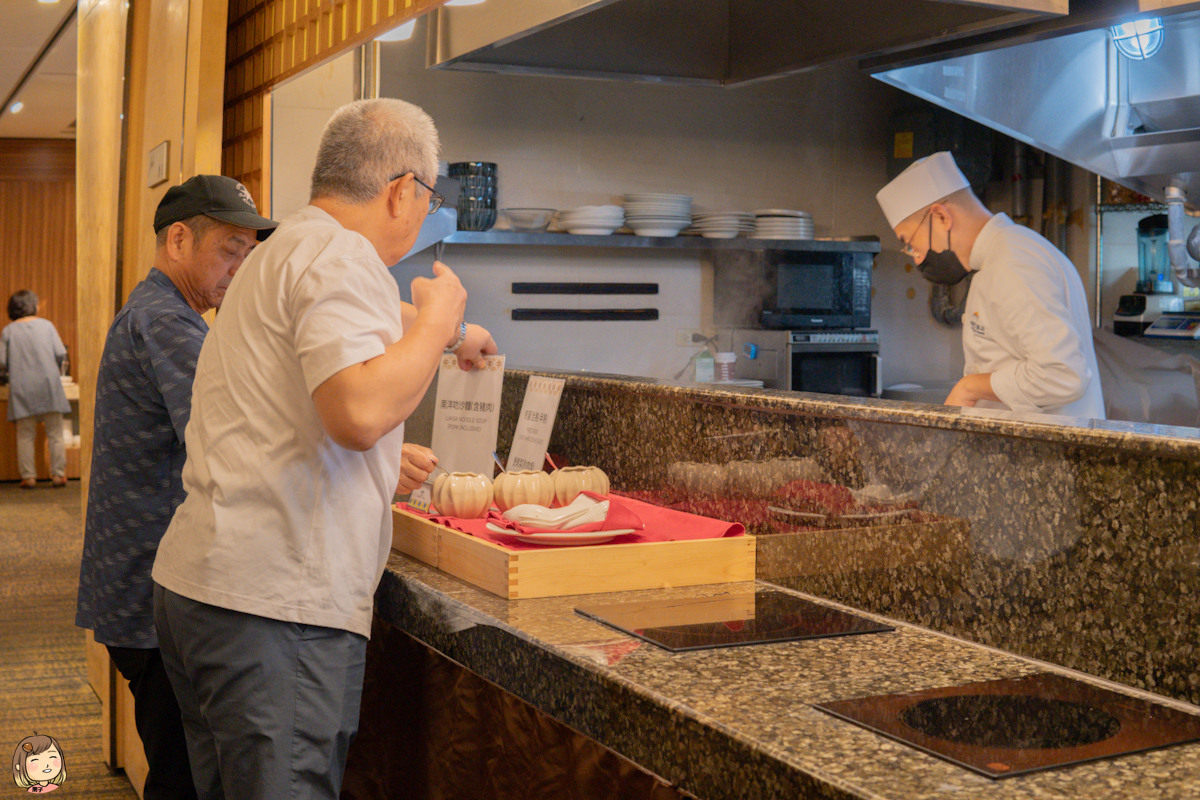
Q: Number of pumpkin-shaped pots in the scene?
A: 3